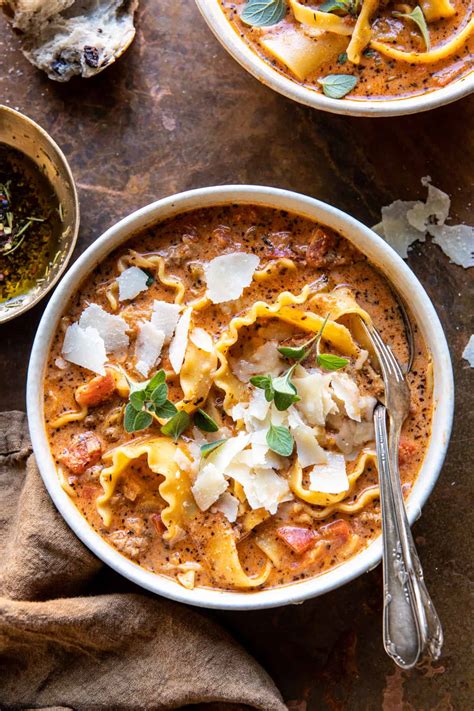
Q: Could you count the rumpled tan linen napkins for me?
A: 1